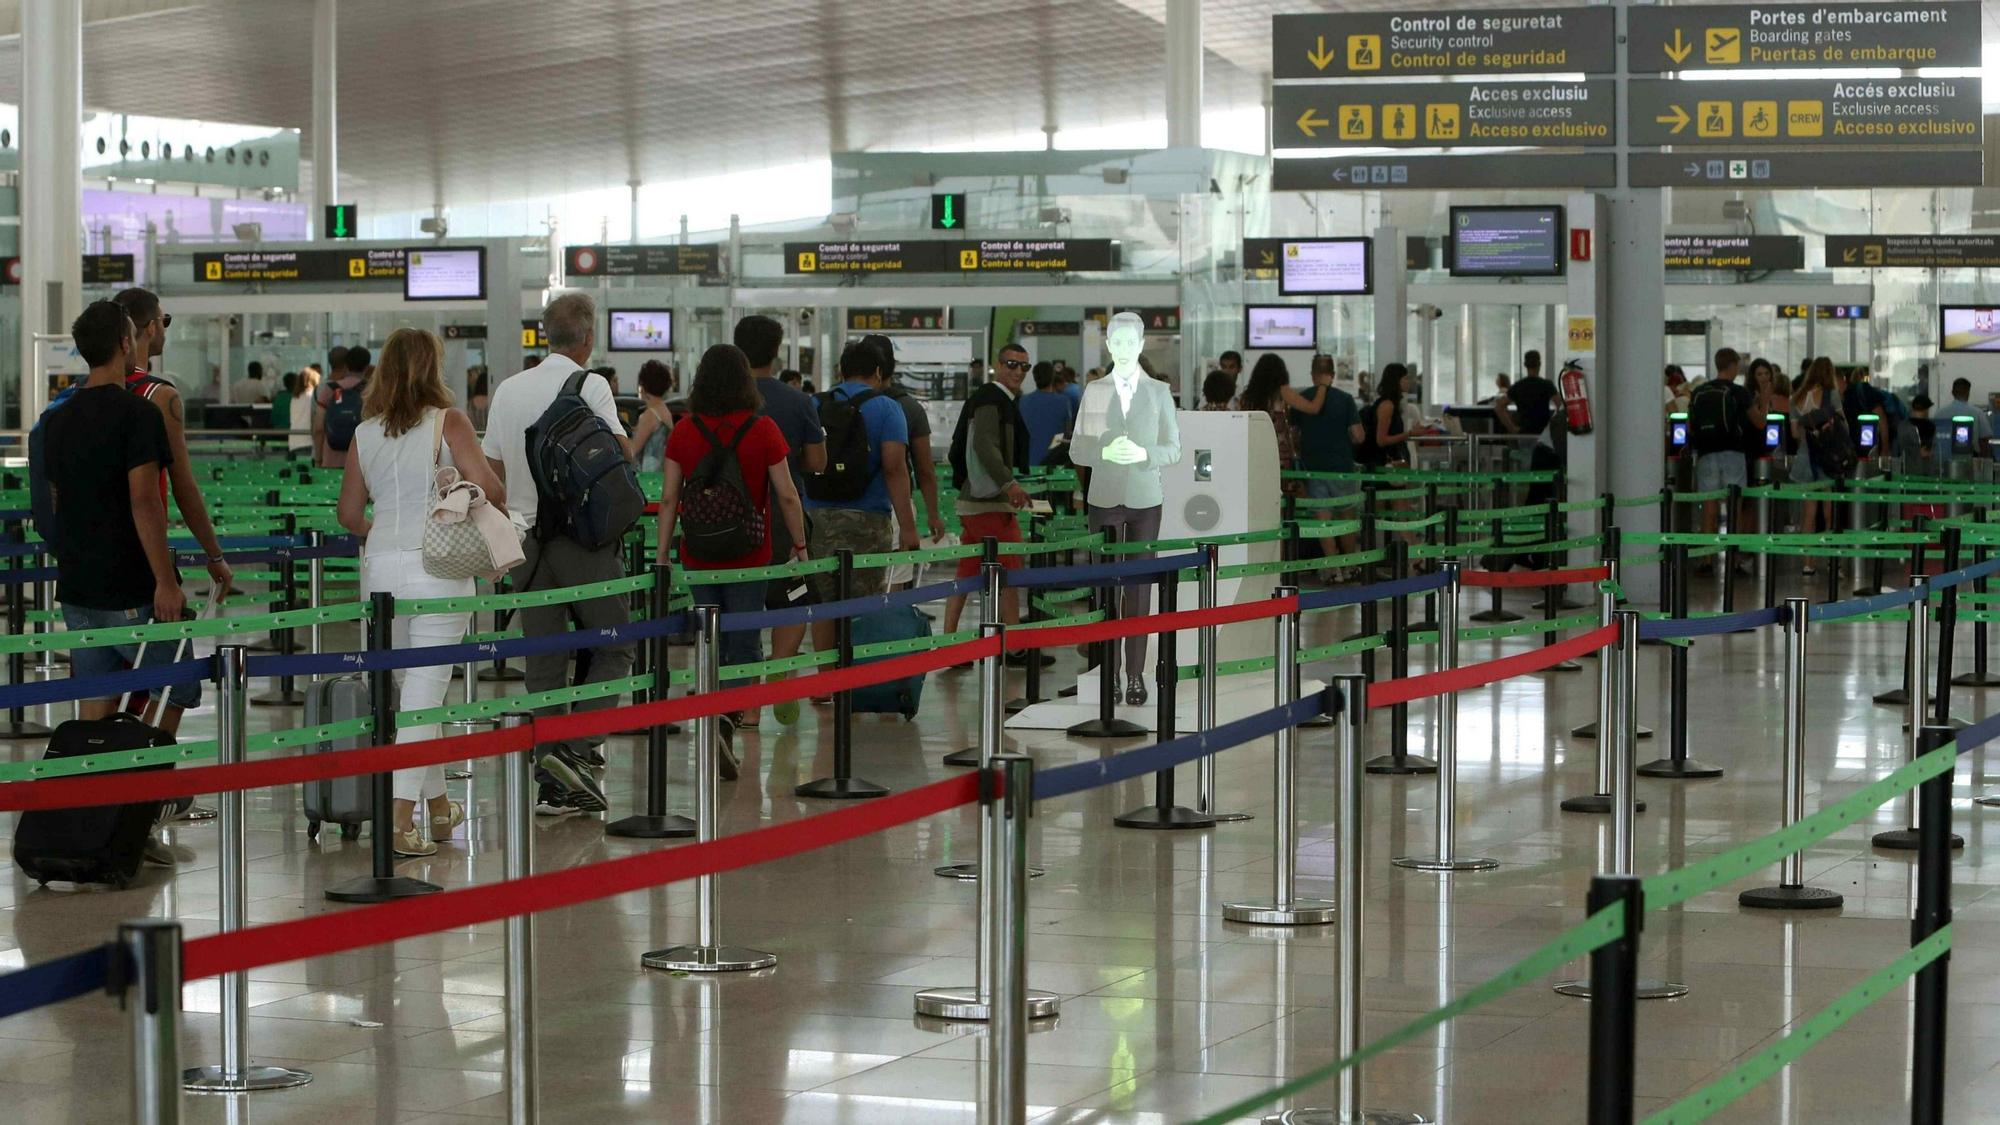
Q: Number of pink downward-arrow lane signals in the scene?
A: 0